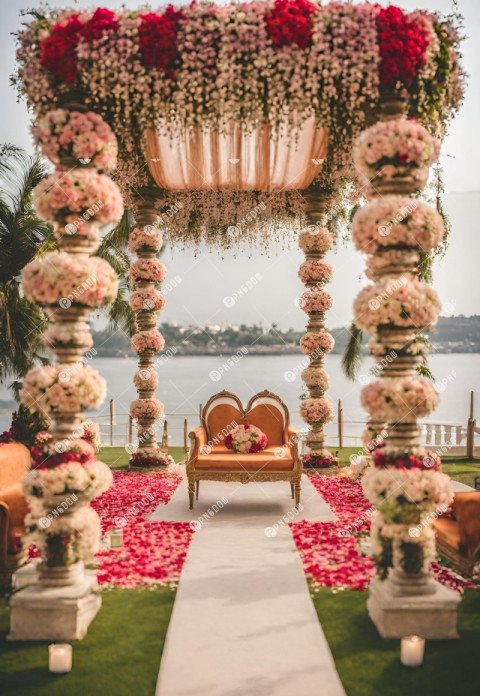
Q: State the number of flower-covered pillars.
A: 4